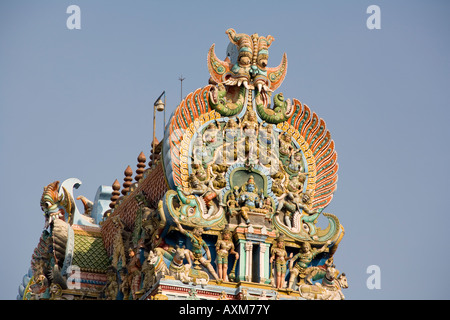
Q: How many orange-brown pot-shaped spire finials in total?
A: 4